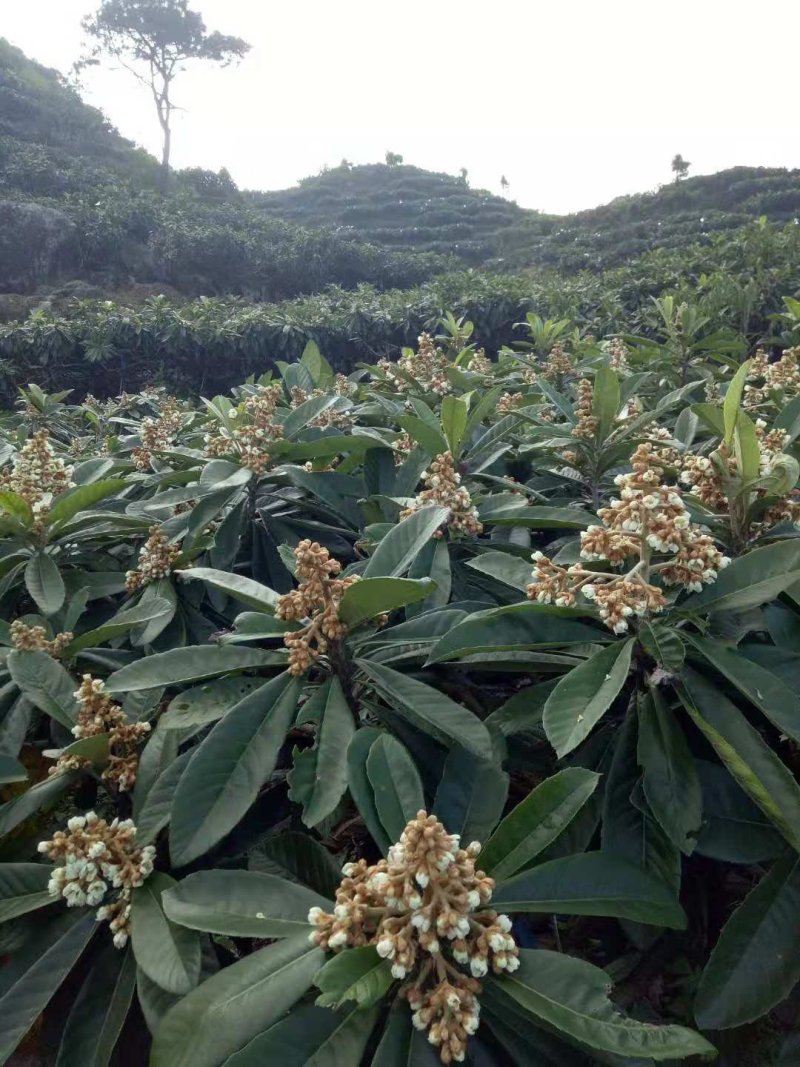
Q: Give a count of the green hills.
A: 3